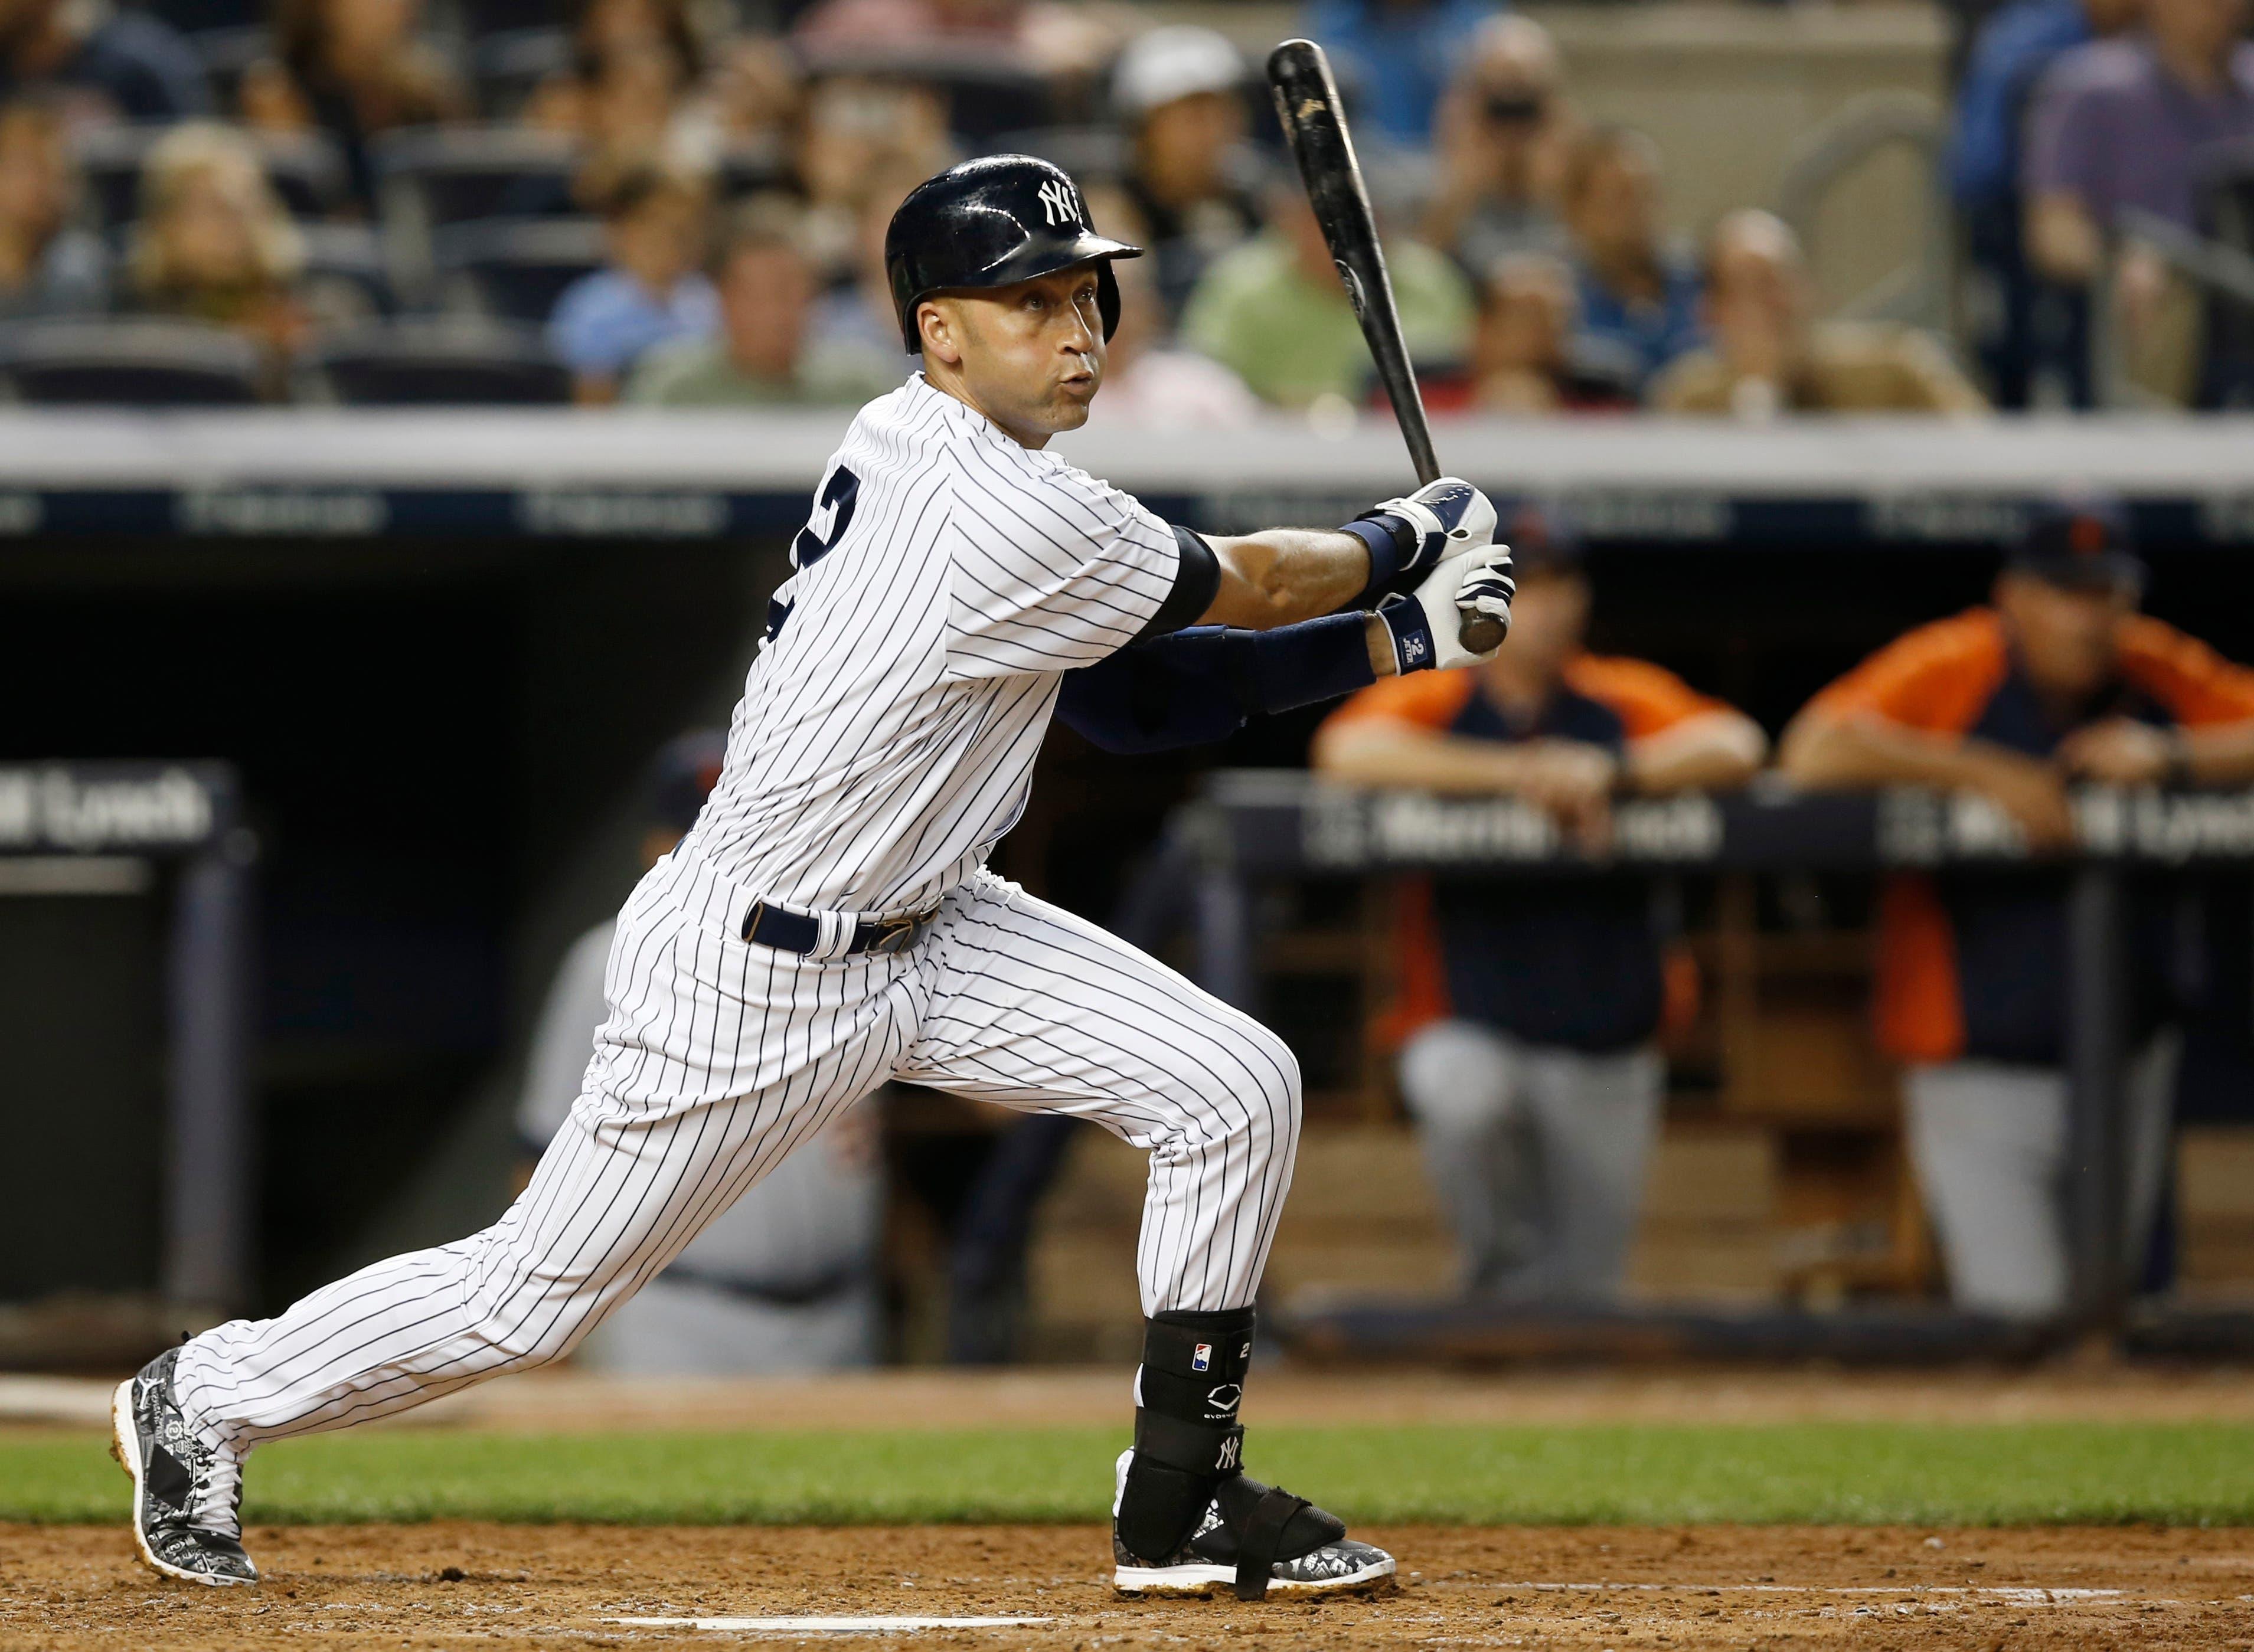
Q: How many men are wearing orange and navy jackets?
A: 2